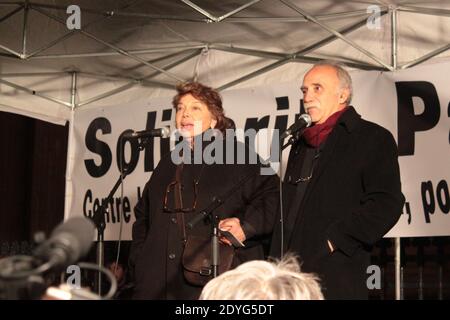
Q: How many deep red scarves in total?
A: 1